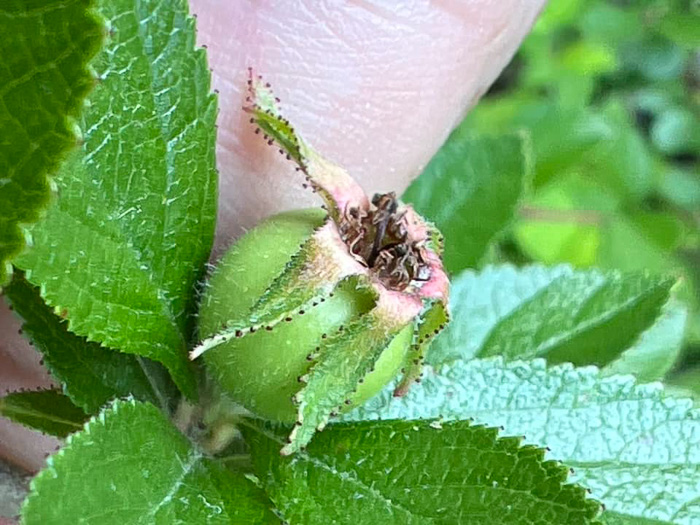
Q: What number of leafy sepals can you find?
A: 5